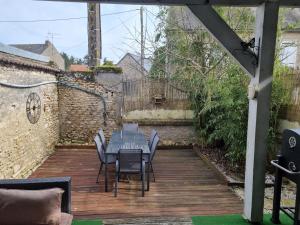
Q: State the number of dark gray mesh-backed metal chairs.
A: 6